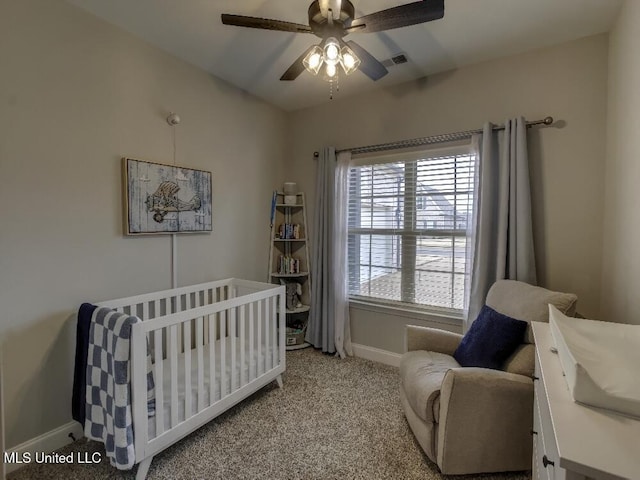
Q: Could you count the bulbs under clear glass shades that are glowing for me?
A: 4